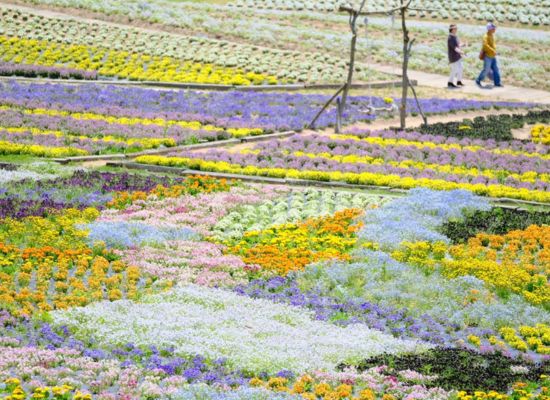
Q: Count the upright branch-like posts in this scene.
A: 2